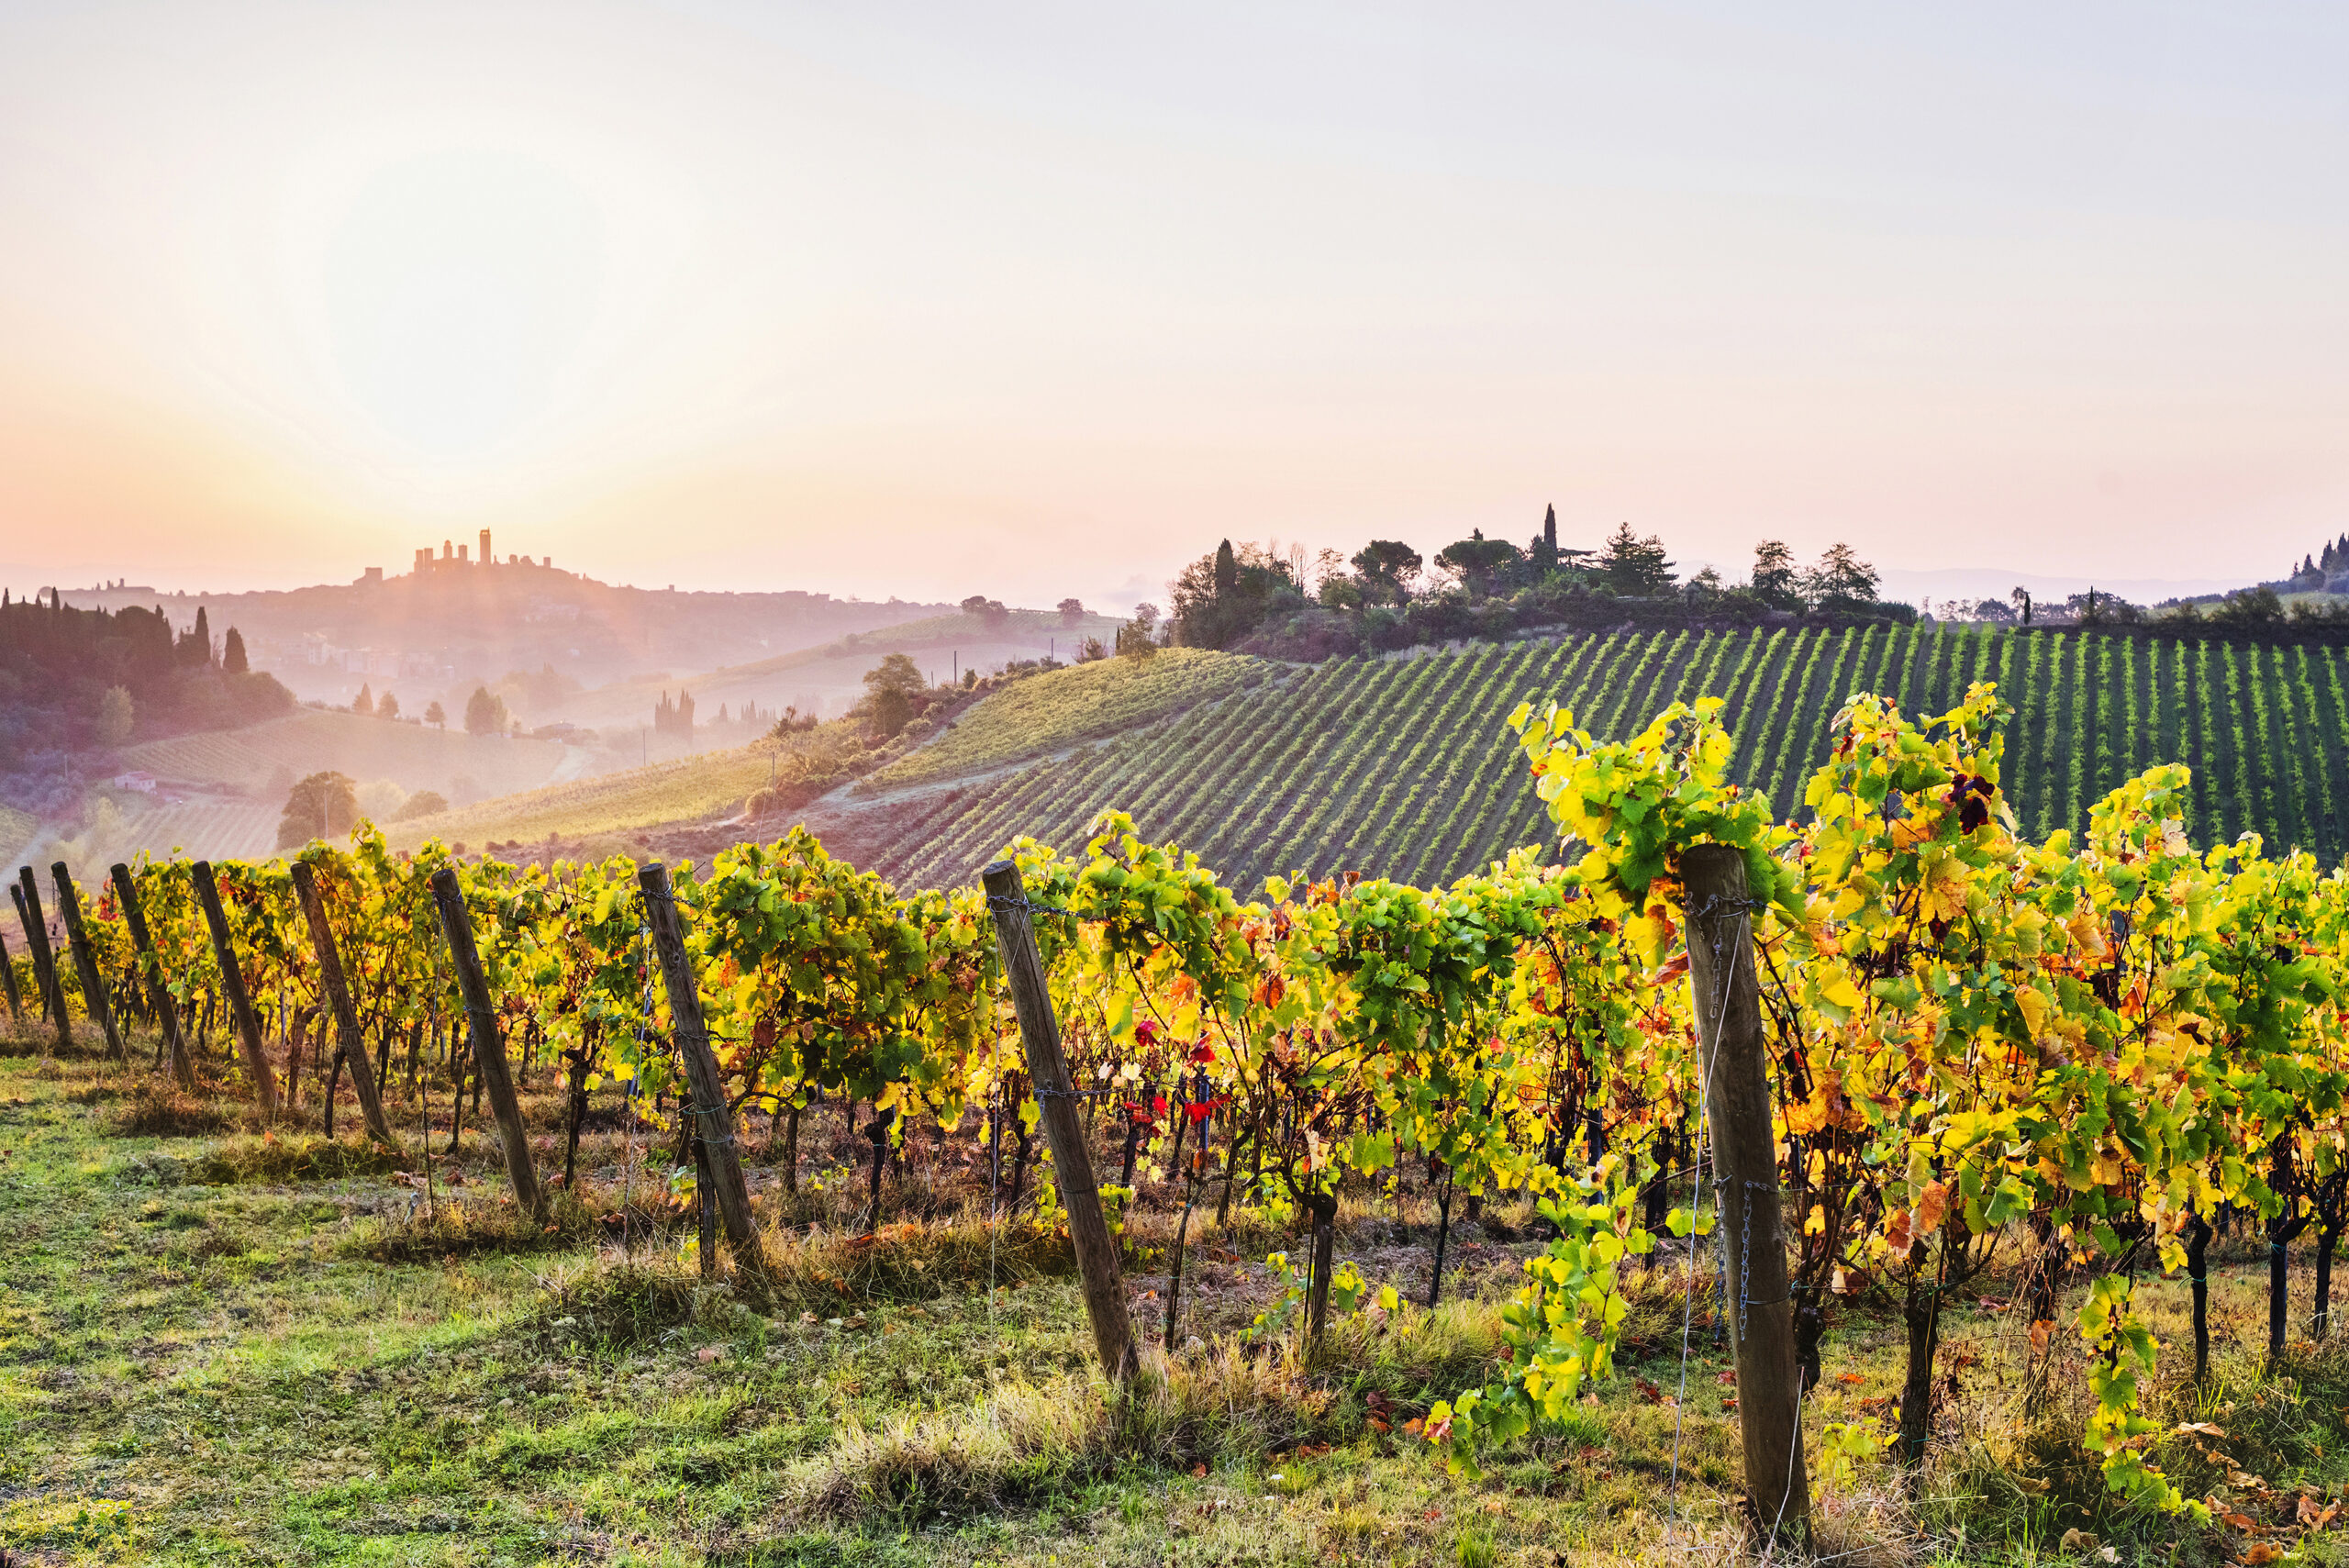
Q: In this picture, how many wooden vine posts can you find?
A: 11